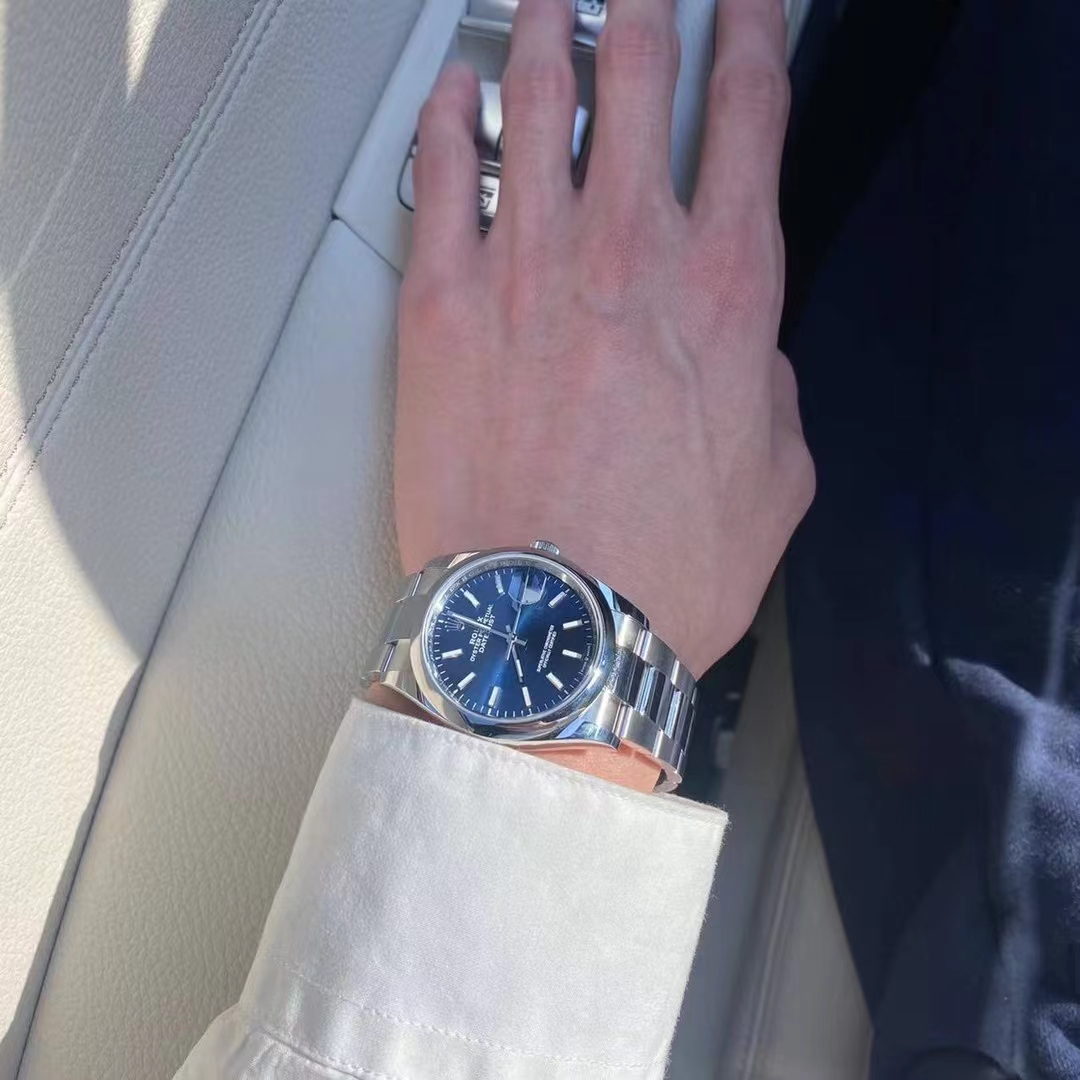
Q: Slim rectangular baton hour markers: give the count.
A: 10